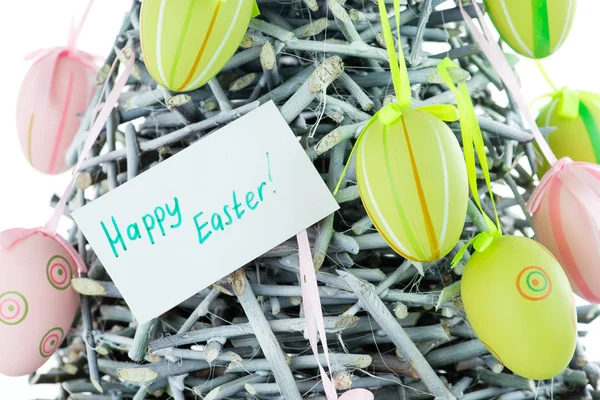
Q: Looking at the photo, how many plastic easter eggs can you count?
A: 8